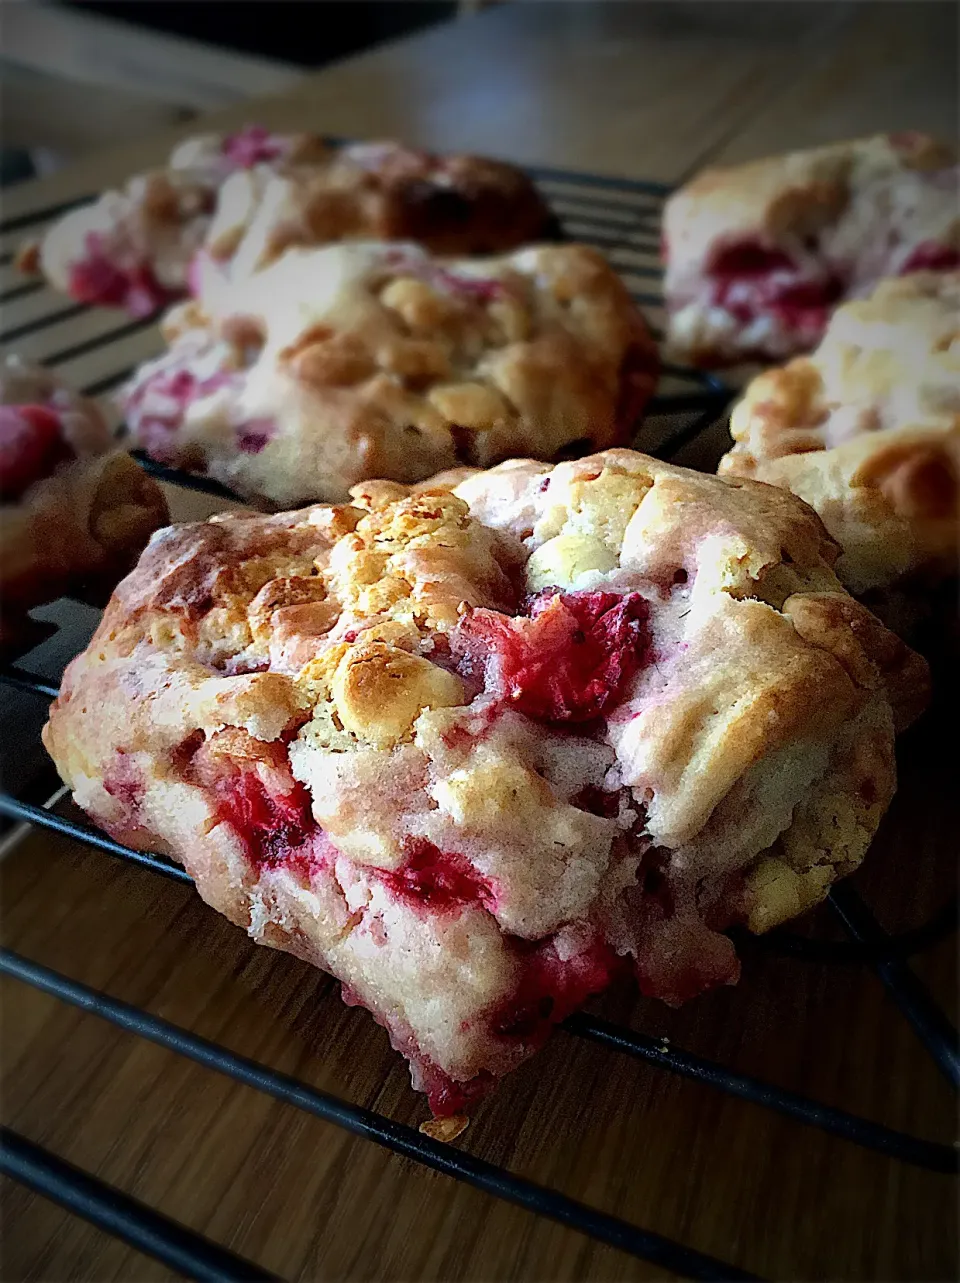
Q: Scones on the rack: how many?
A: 6